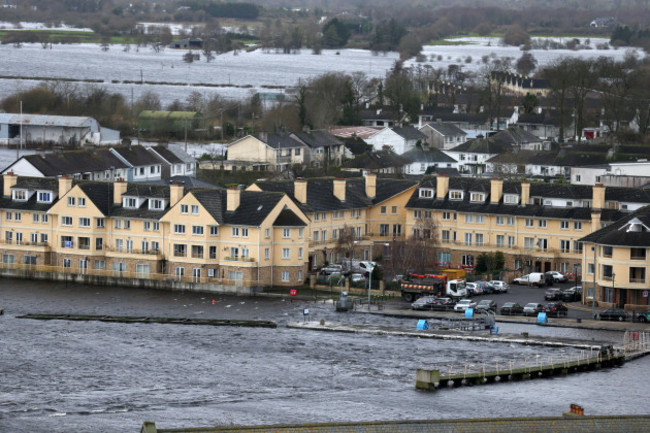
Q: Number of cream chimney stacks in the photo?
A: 13